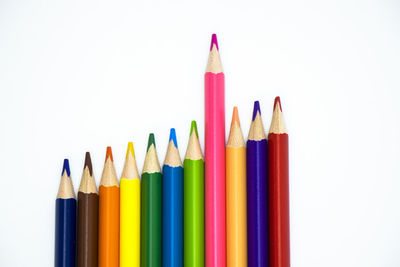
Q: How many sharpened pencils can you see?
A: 11